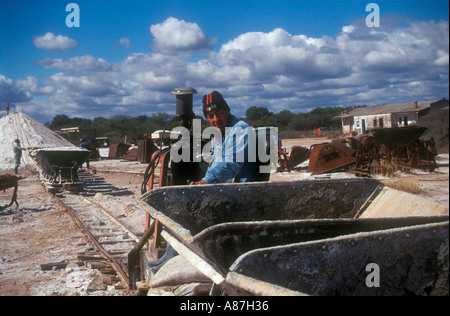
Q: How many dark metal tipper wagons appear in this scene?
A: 3